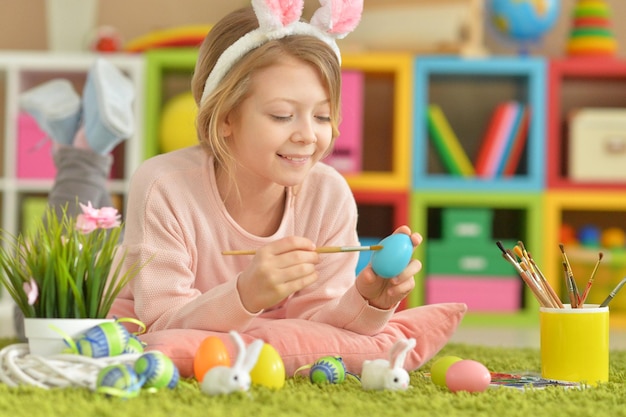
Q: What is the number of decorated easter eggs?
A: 5